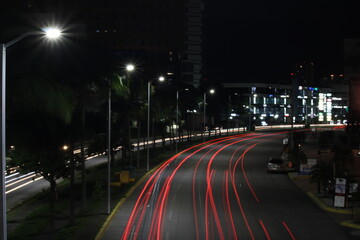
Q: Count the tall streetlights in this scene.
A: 5